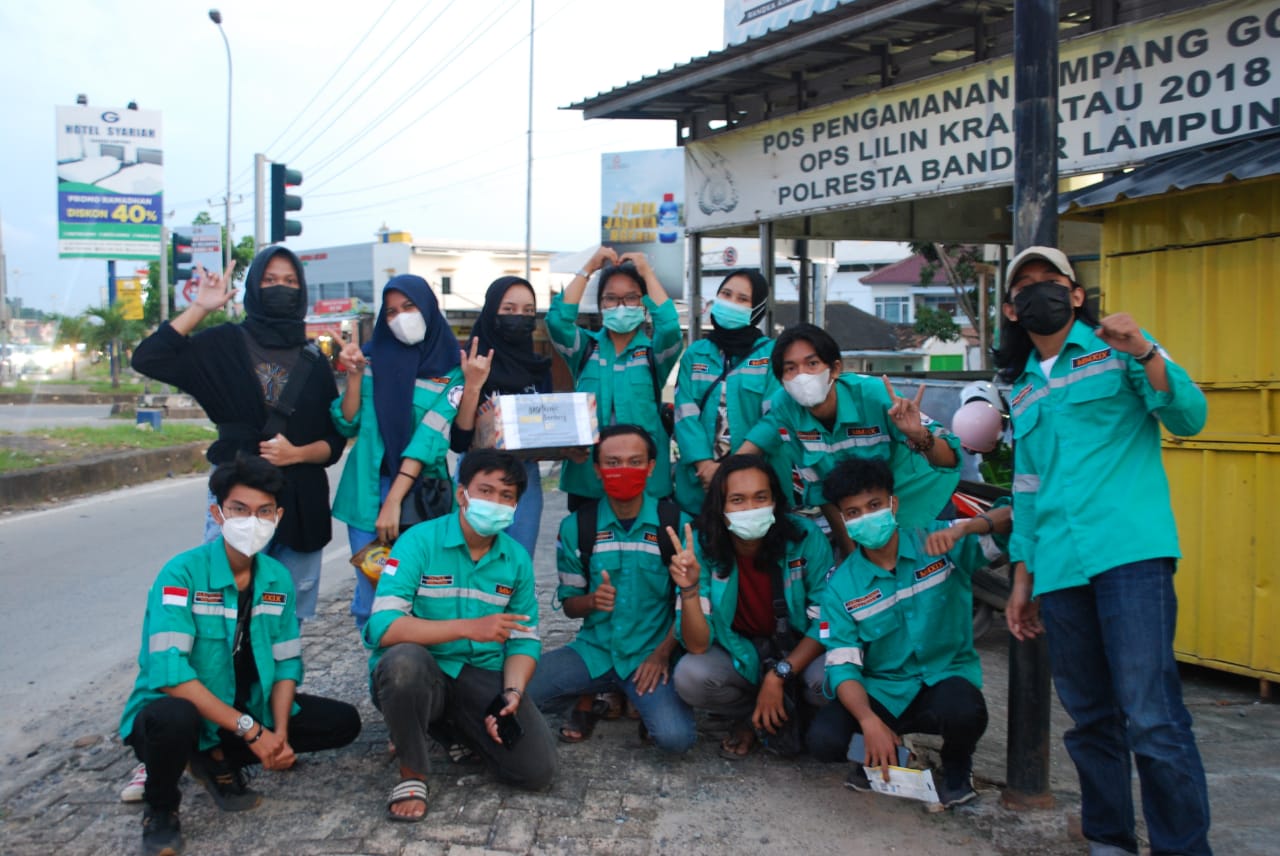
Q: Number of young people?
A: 12